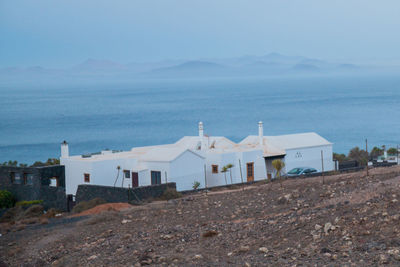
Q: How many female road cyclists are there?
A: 0